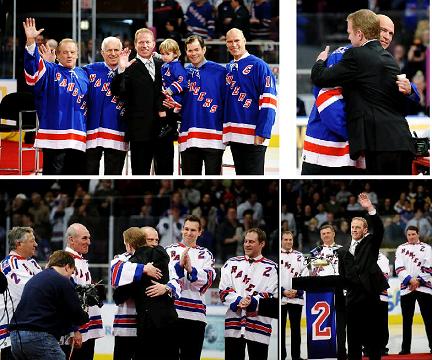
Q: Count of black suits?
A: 4